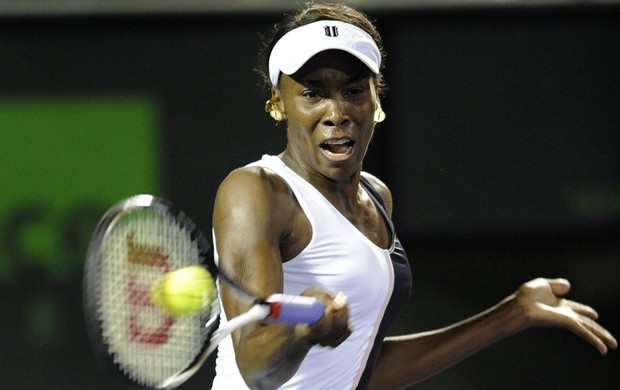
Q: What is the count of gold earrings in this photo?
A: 2